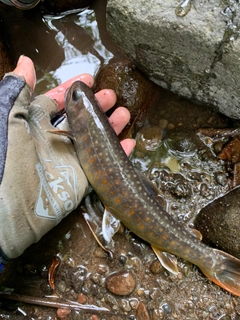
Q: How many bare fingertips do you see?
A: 5